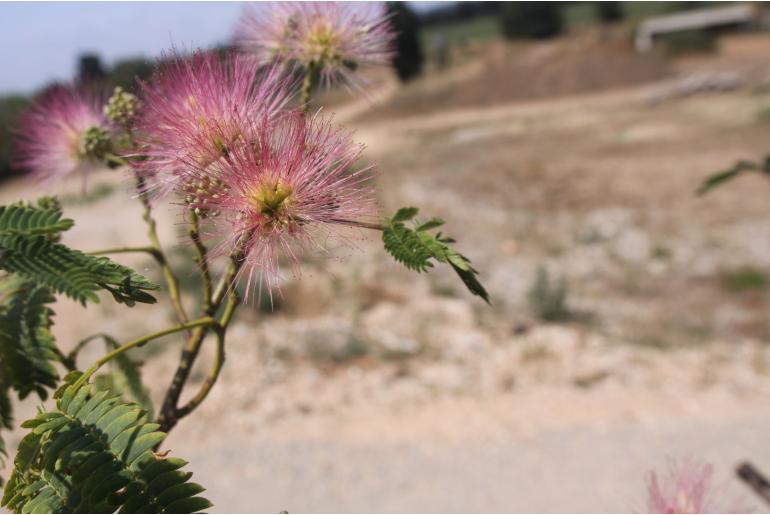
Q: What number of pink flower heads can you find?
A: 5